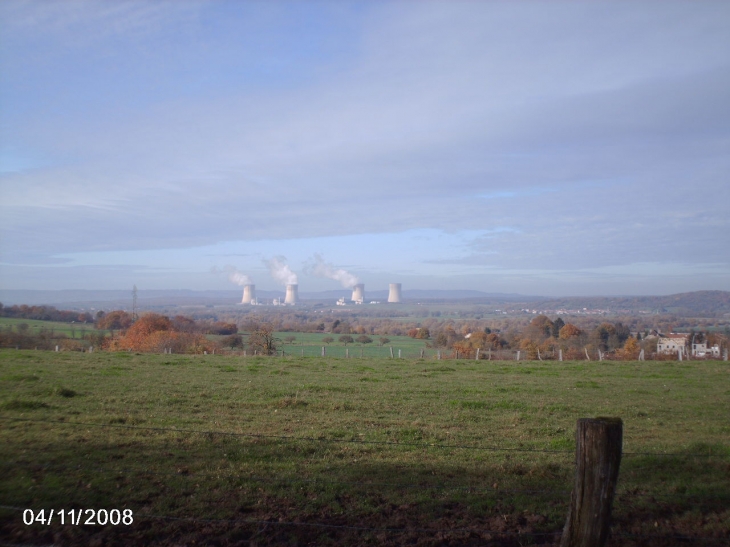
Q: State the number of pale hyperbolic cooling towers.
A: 4